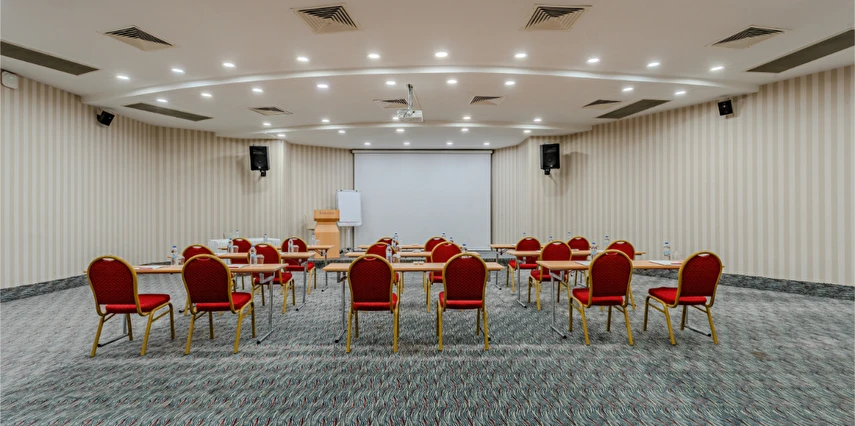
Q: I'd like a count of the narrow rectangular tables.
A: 9